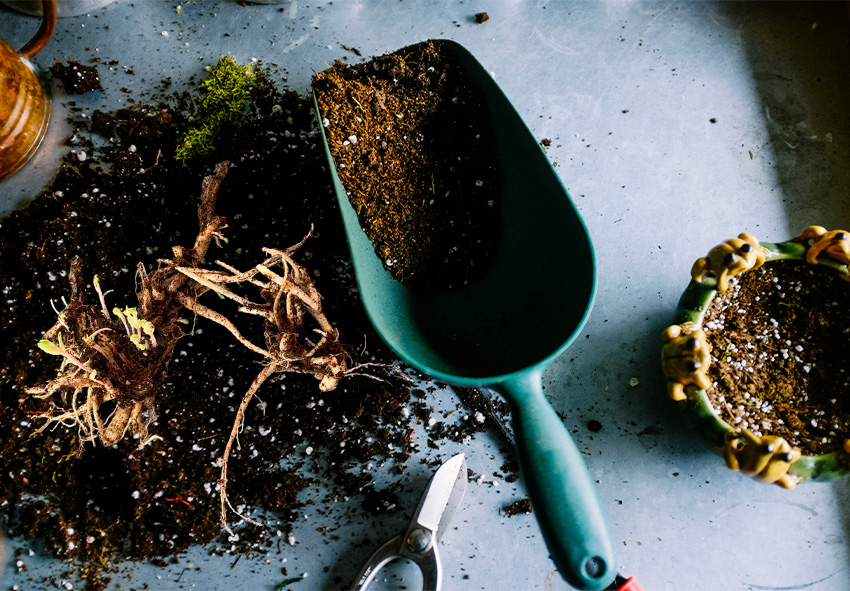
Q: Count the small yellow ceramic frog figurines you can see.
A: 4